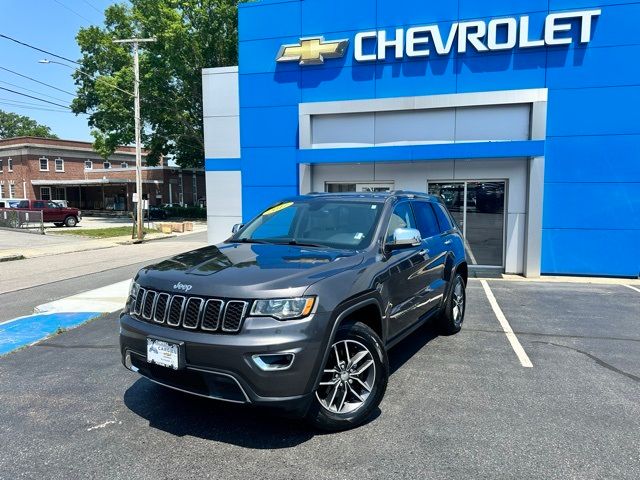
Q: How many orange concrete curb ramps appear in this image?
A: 0